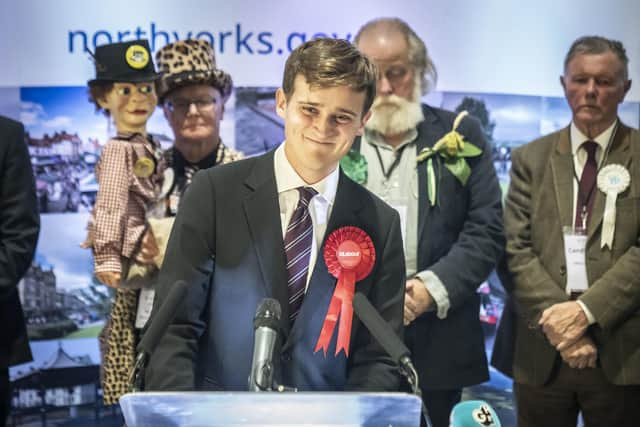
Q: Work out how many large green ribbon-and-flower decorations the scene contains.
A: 1